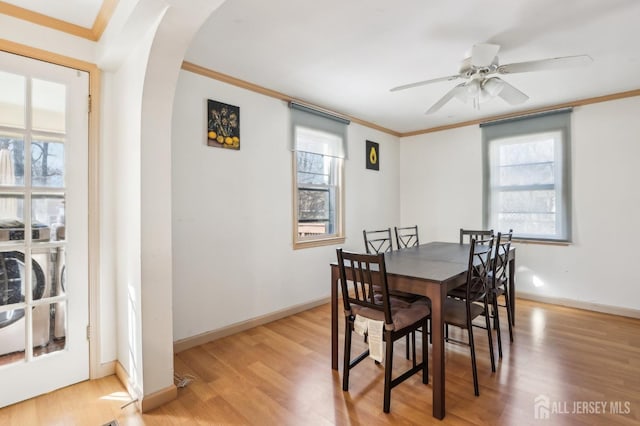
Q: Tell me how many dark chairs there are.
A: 6